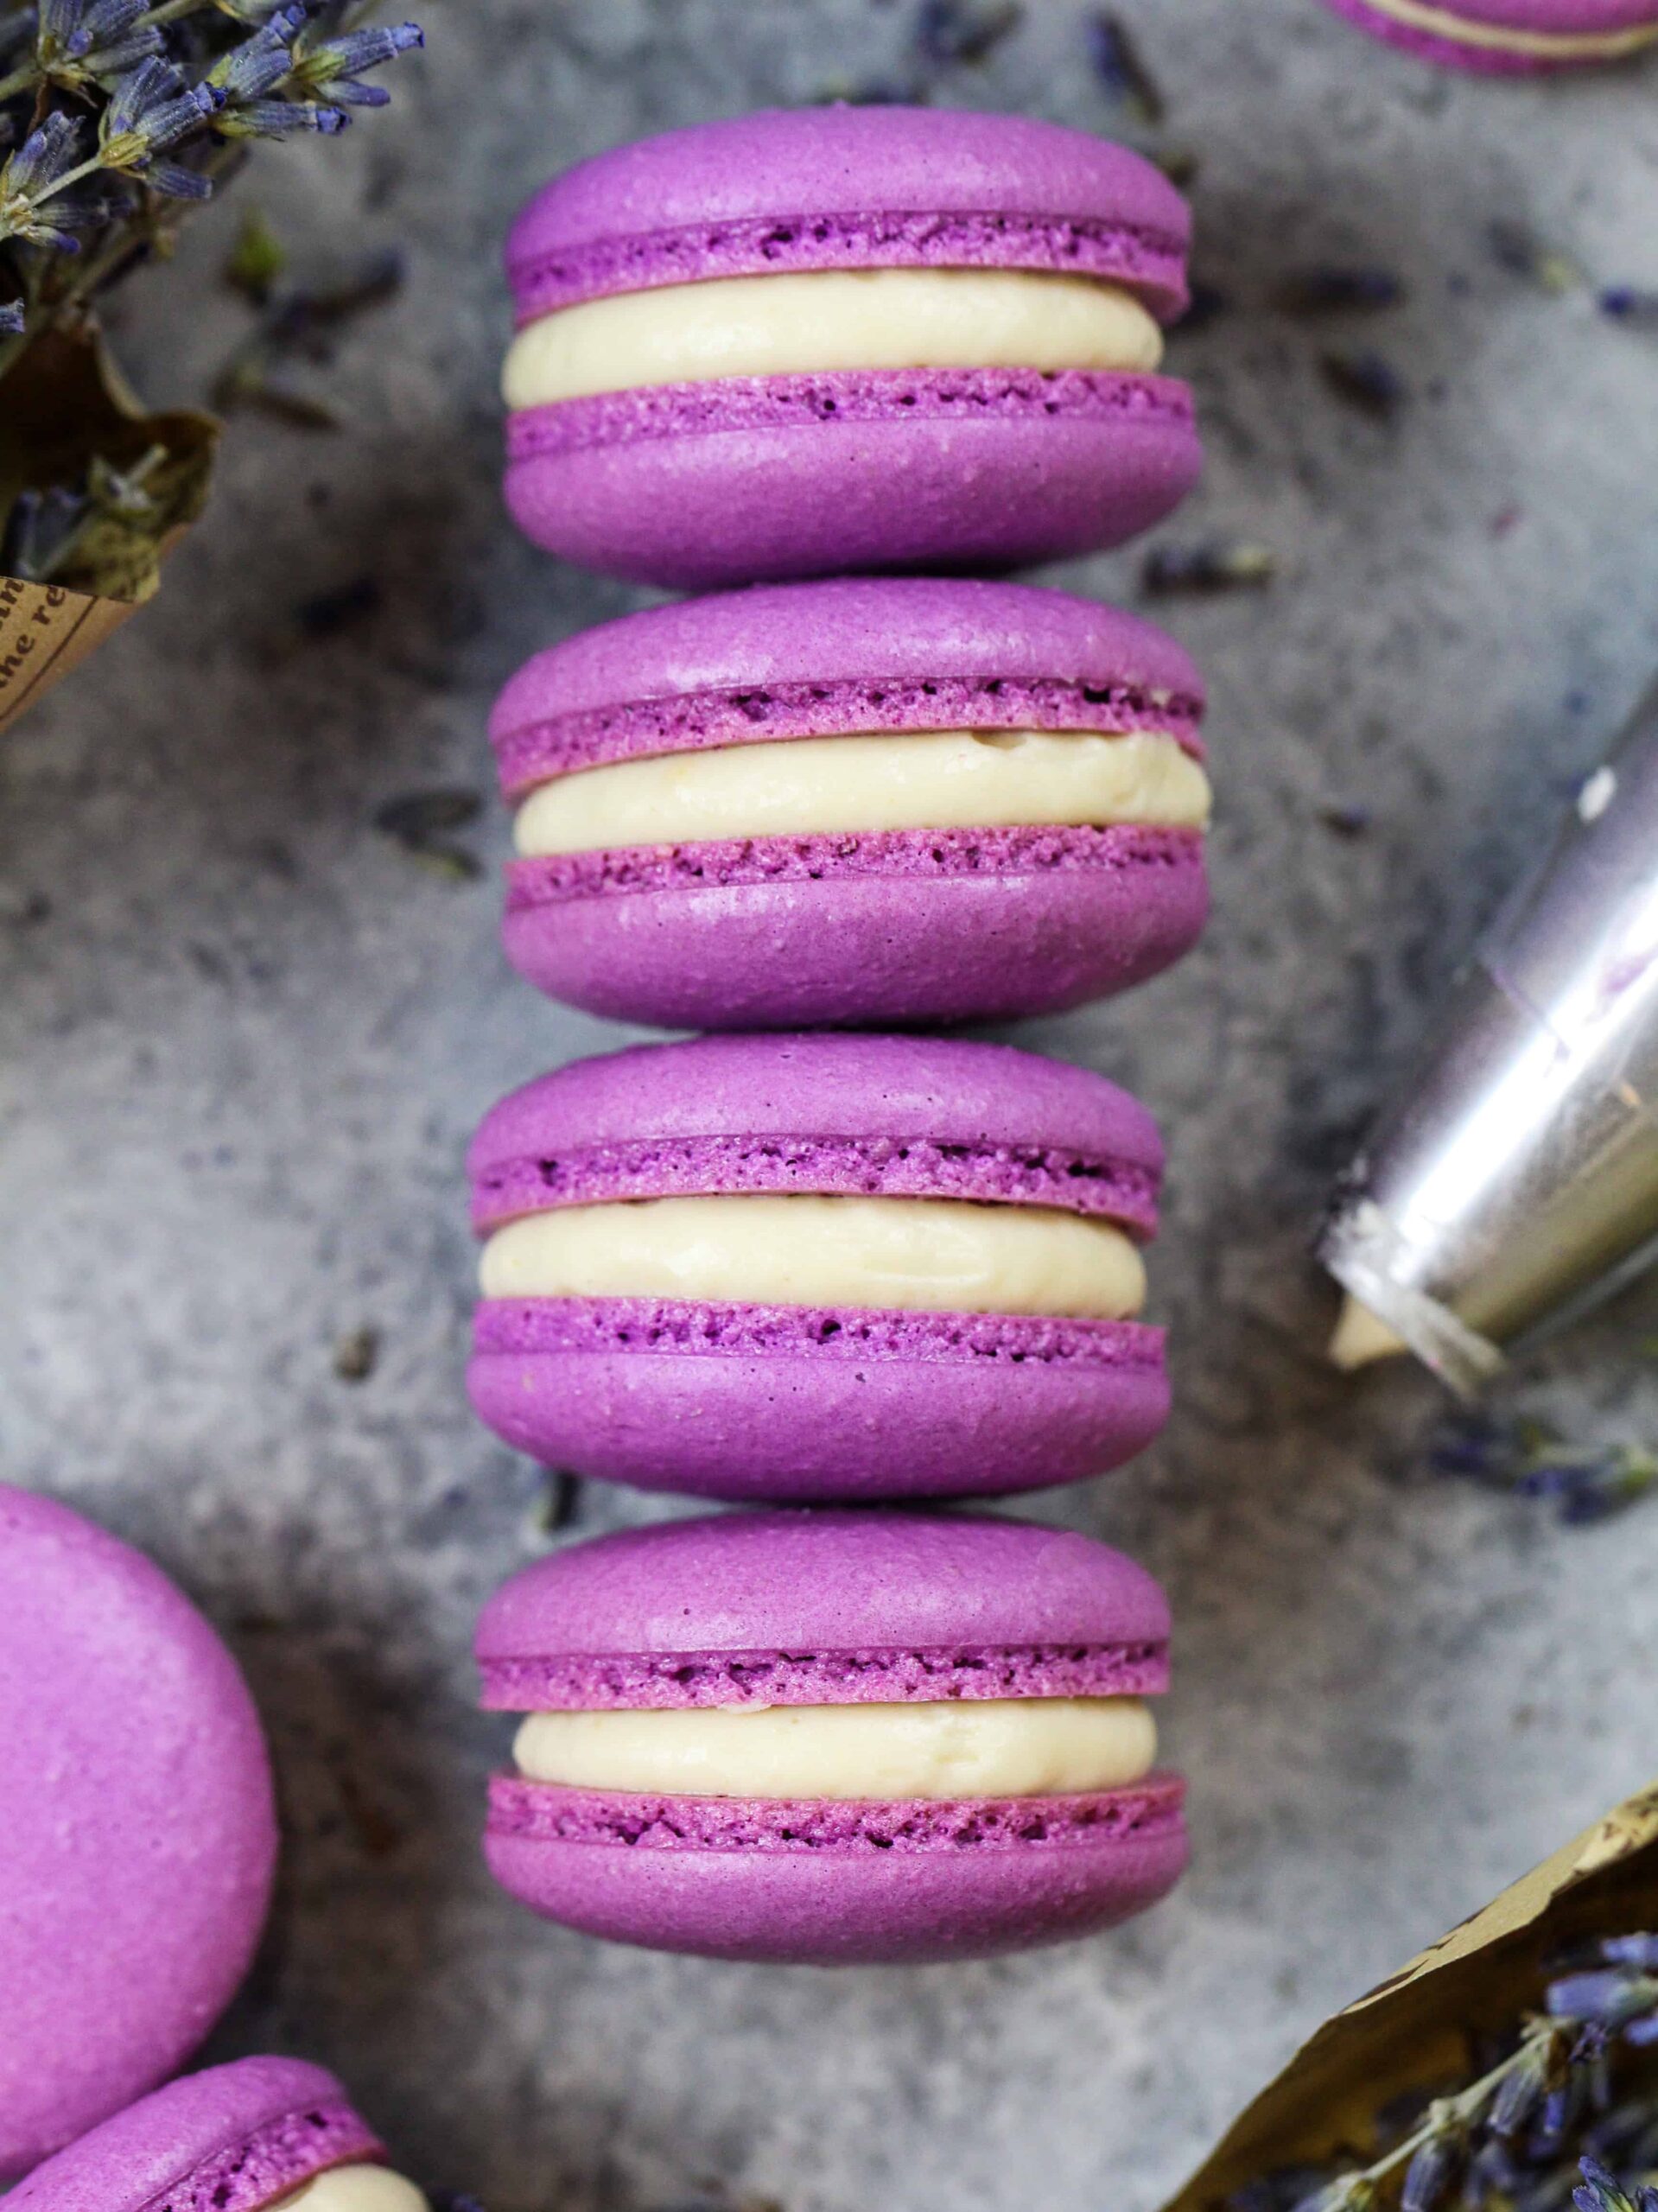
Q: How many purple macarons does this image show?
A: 7